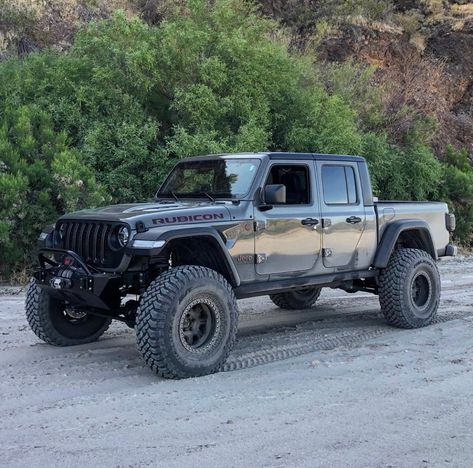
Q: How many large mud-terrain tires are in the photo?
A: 4